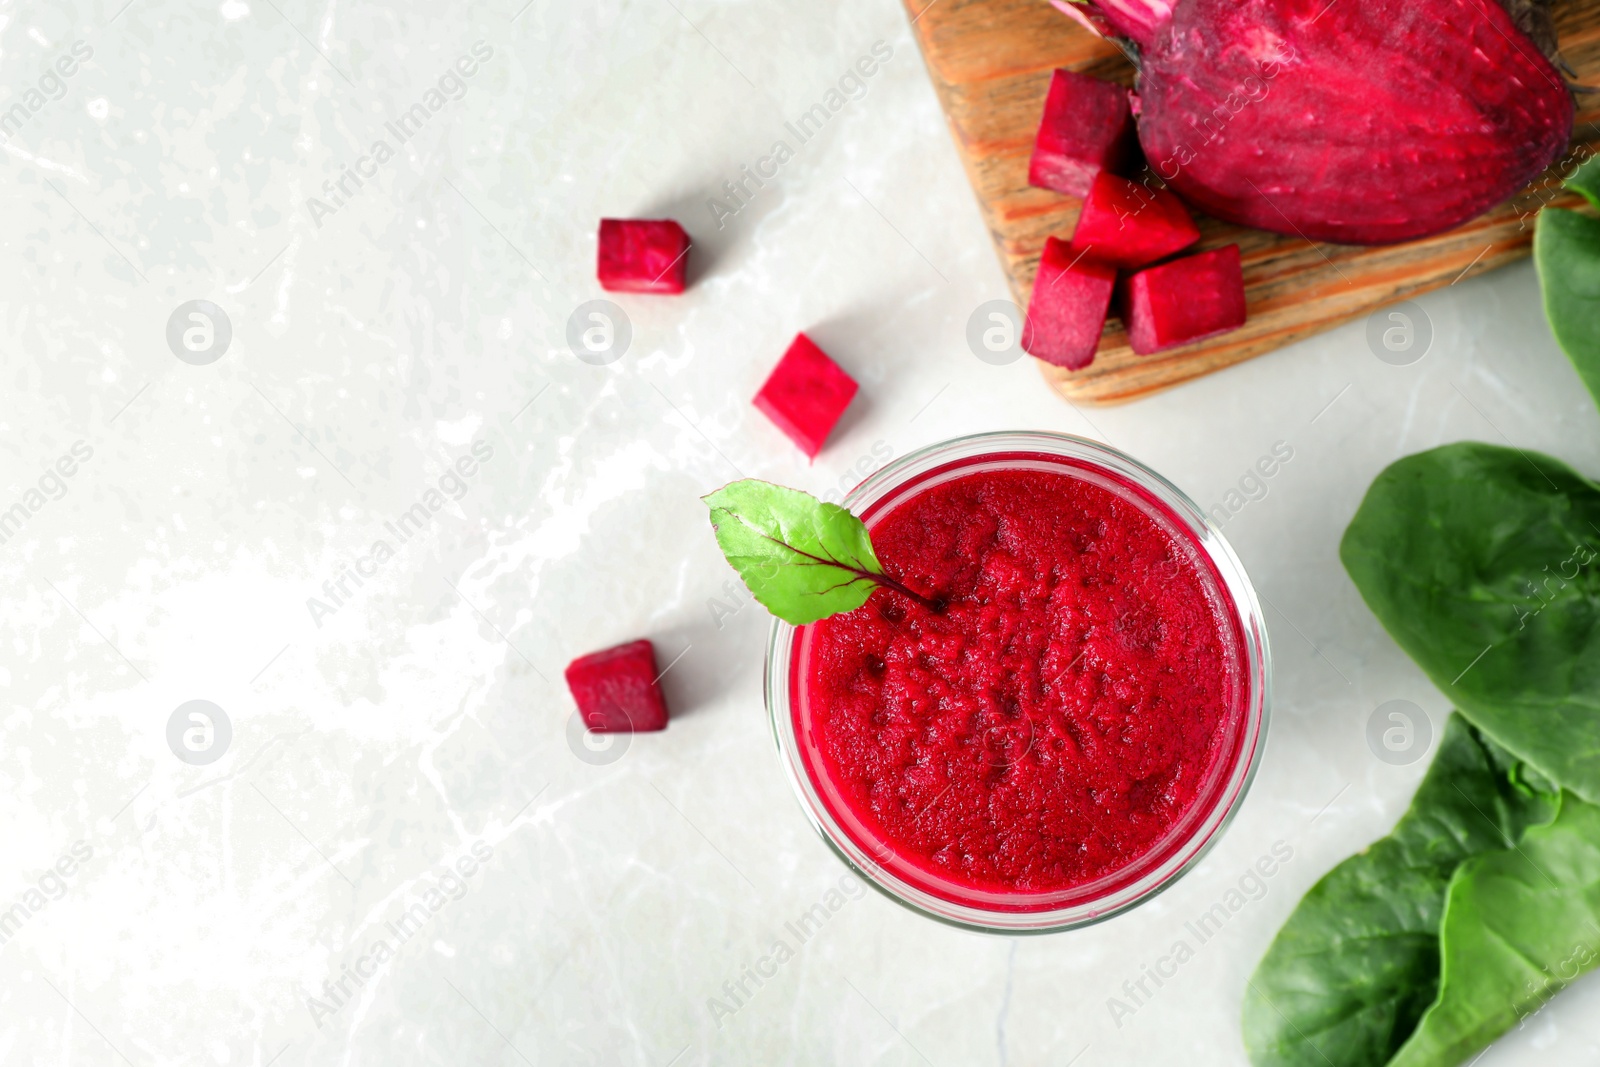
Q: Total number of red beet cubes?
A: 7